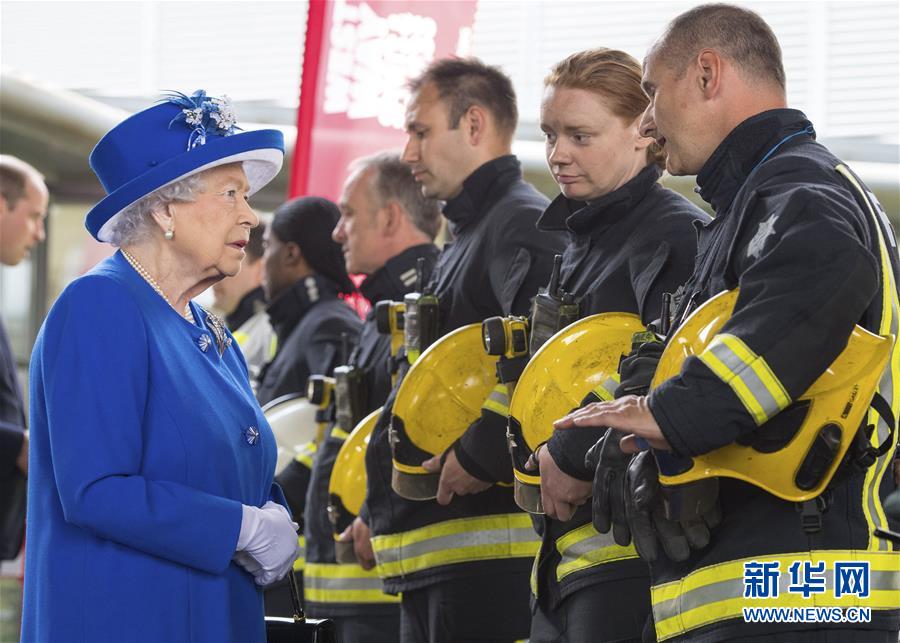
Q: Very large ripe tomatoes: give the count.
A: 0